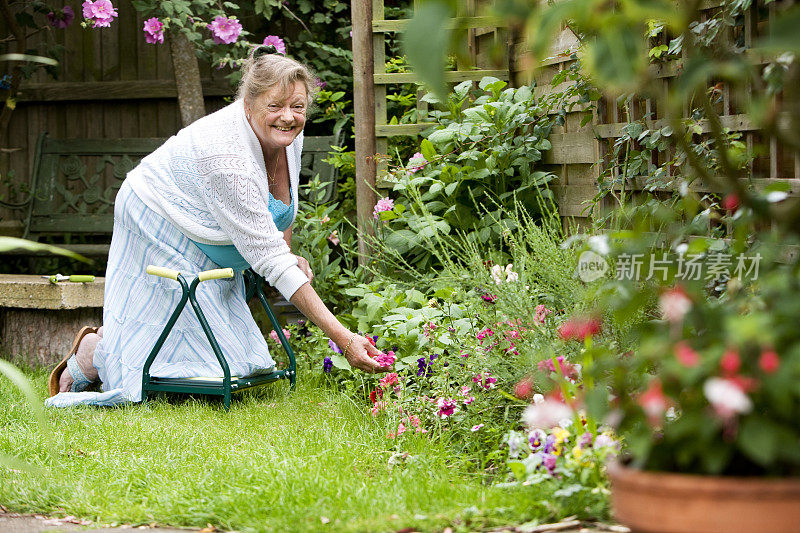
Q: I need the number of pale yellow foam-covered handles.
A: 2